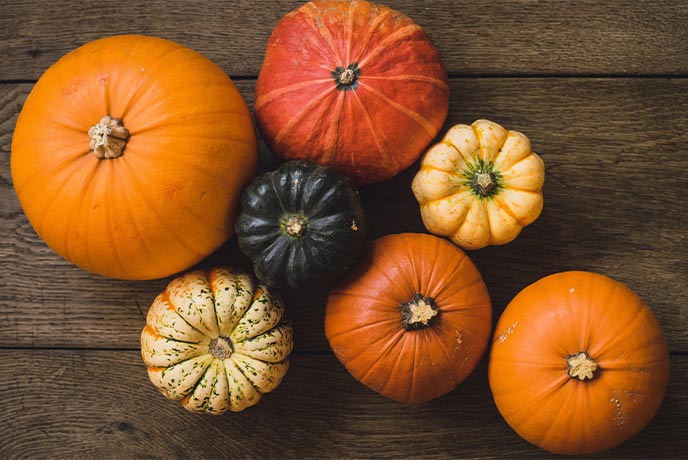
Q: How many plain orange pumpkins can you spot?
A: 3